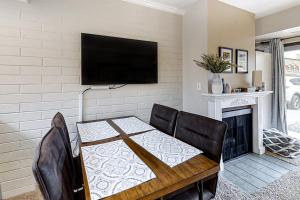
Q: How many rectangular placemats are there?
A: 4